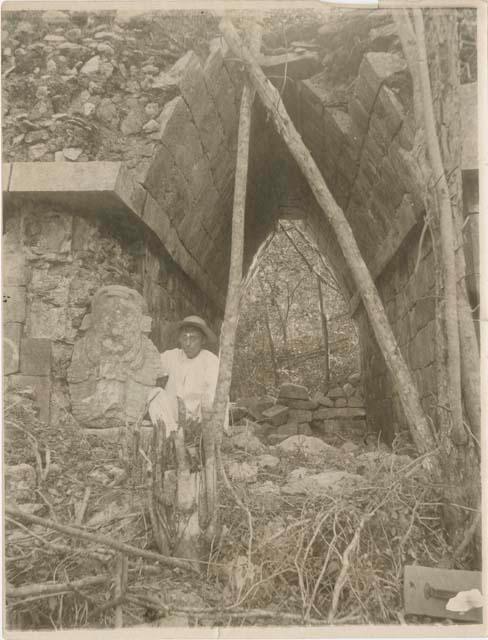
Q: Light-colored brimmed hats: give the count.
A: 1